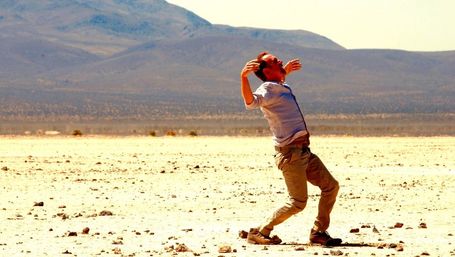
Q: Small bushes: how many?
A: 4